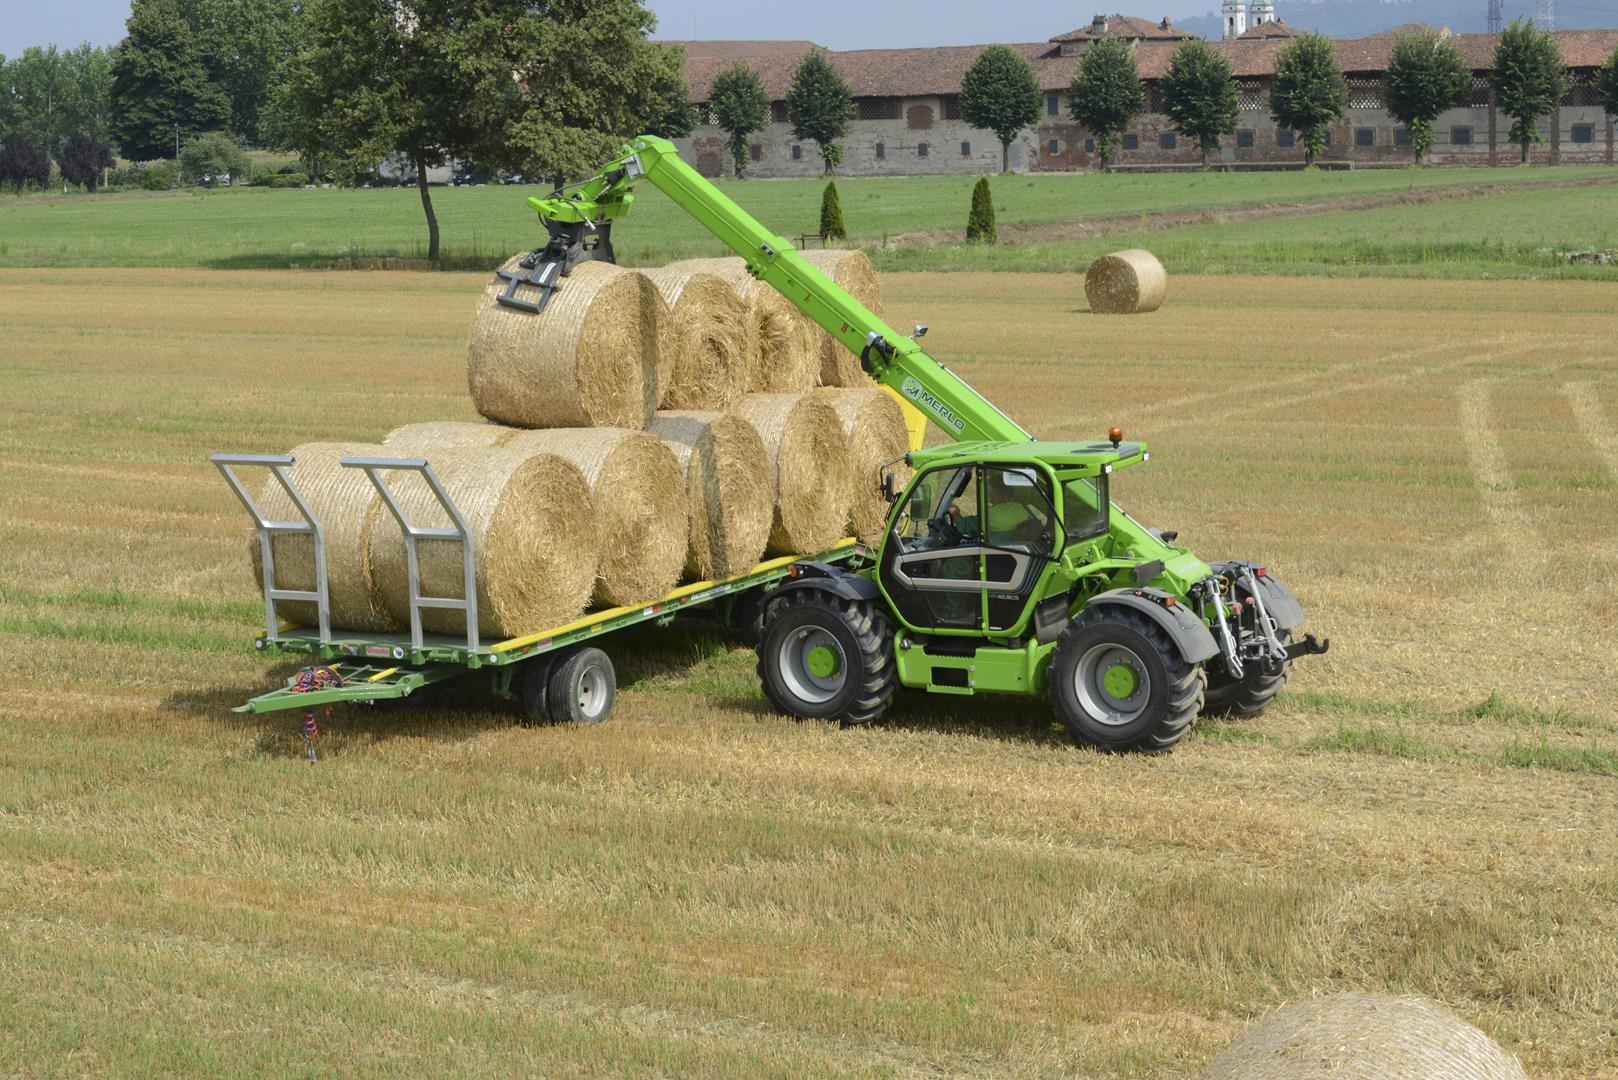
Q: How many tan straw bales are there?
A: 13